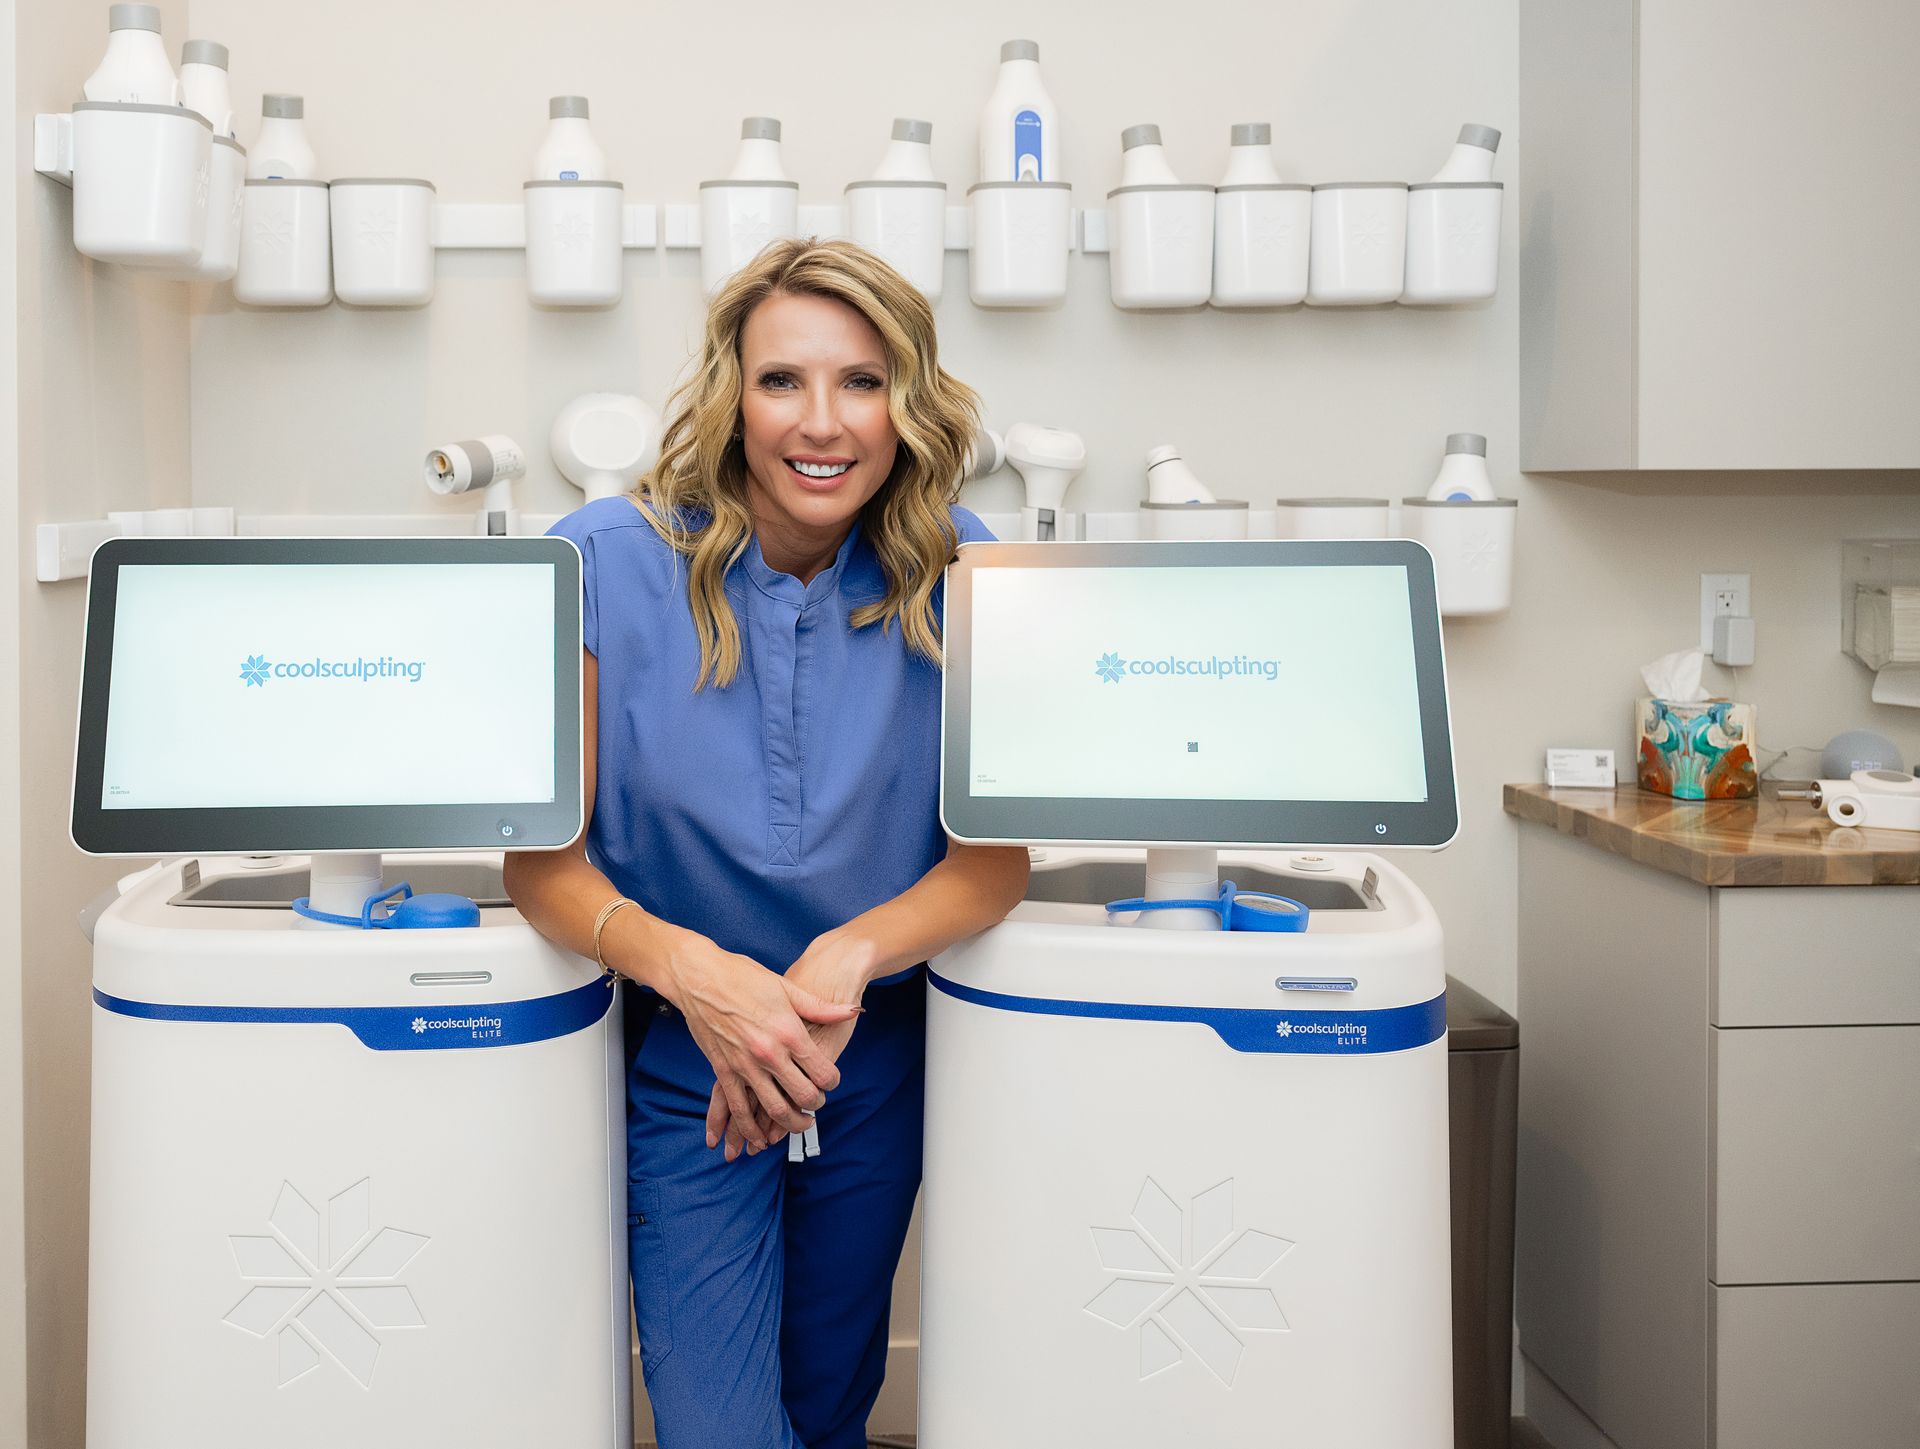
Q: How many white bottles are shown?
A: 12